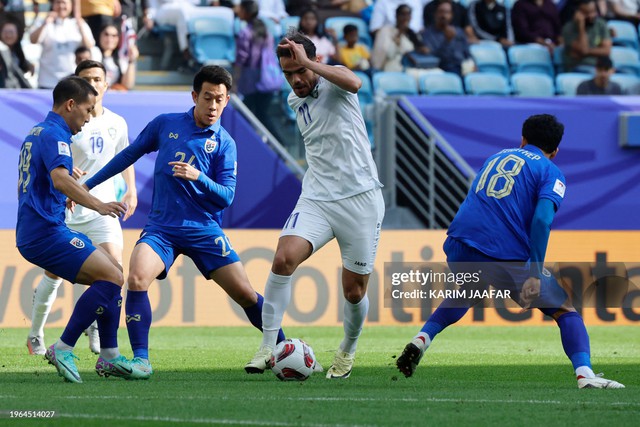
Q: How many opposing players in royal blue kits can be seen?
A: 3